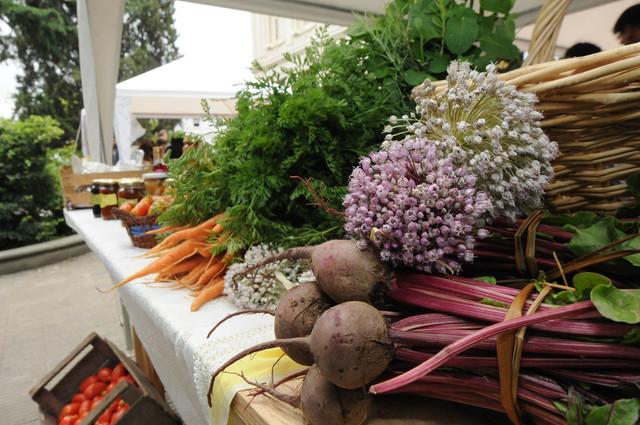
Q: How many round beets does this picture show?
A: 4